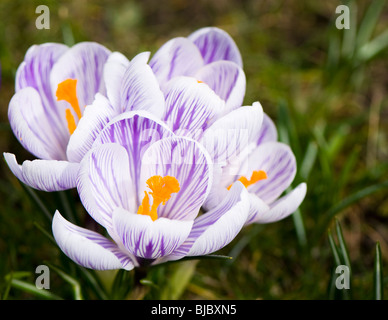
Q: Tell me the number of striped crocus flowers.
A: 4